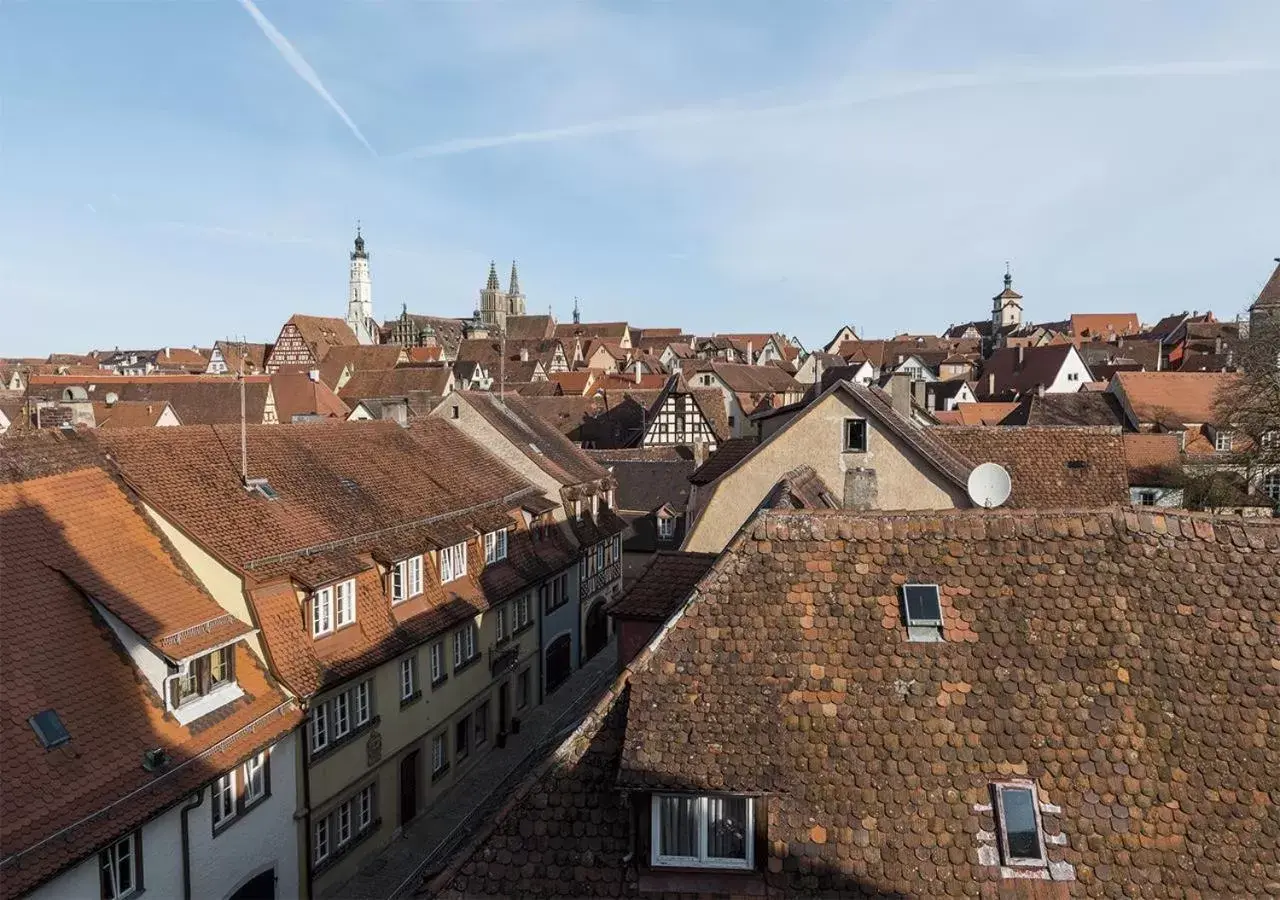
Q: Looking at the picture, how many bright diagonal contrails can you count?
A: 2